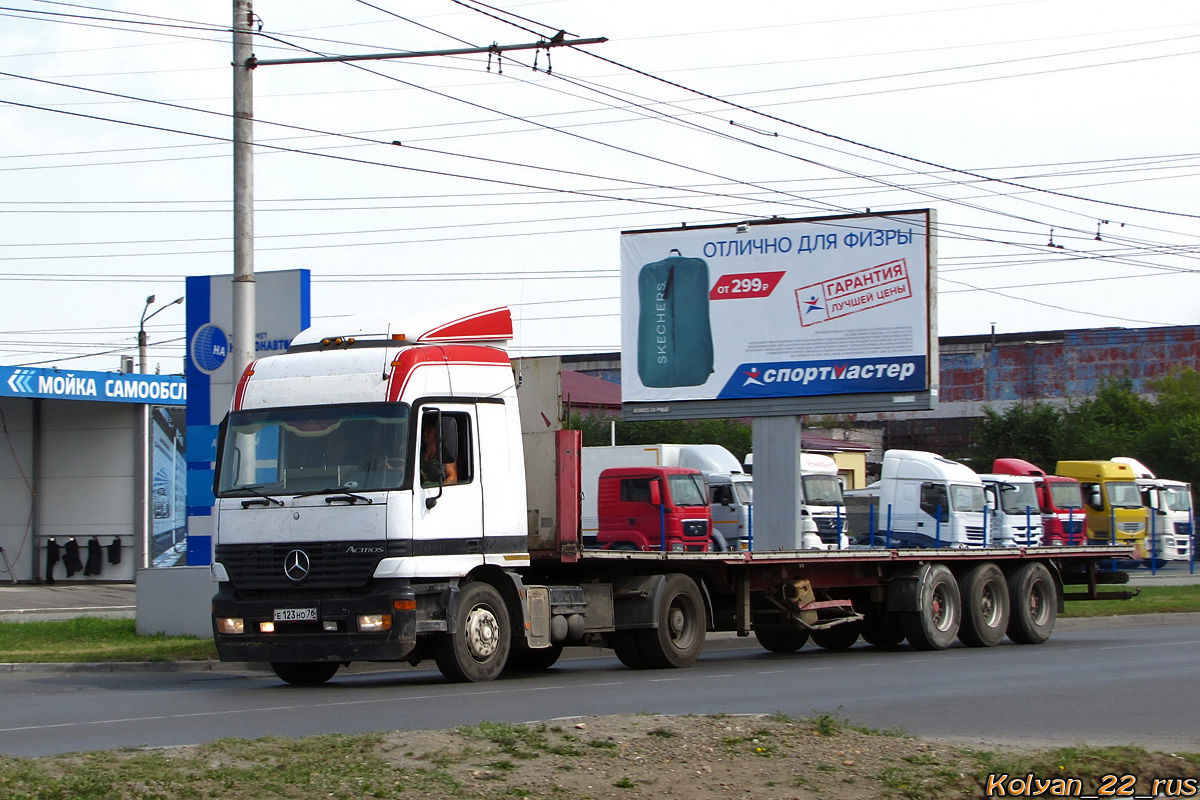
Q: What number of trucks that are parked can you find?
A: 8